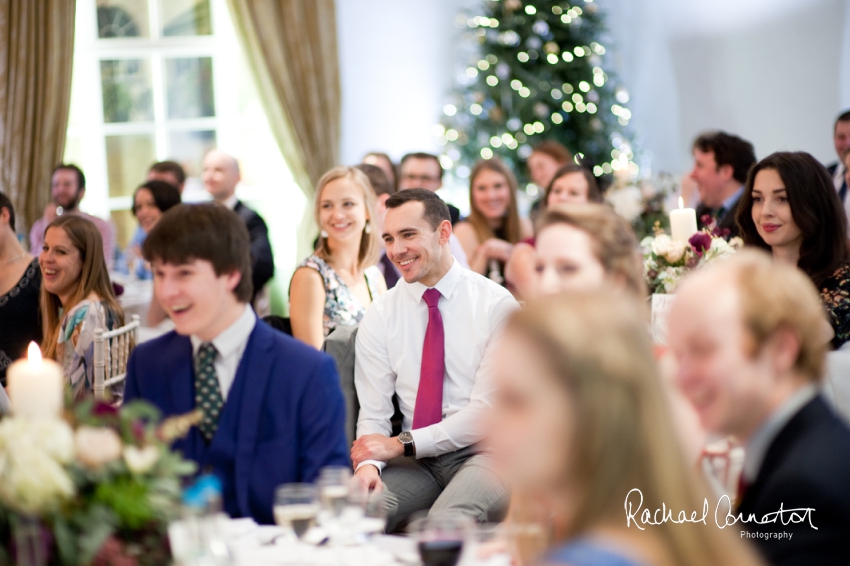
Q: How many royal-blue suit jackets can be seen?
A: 1